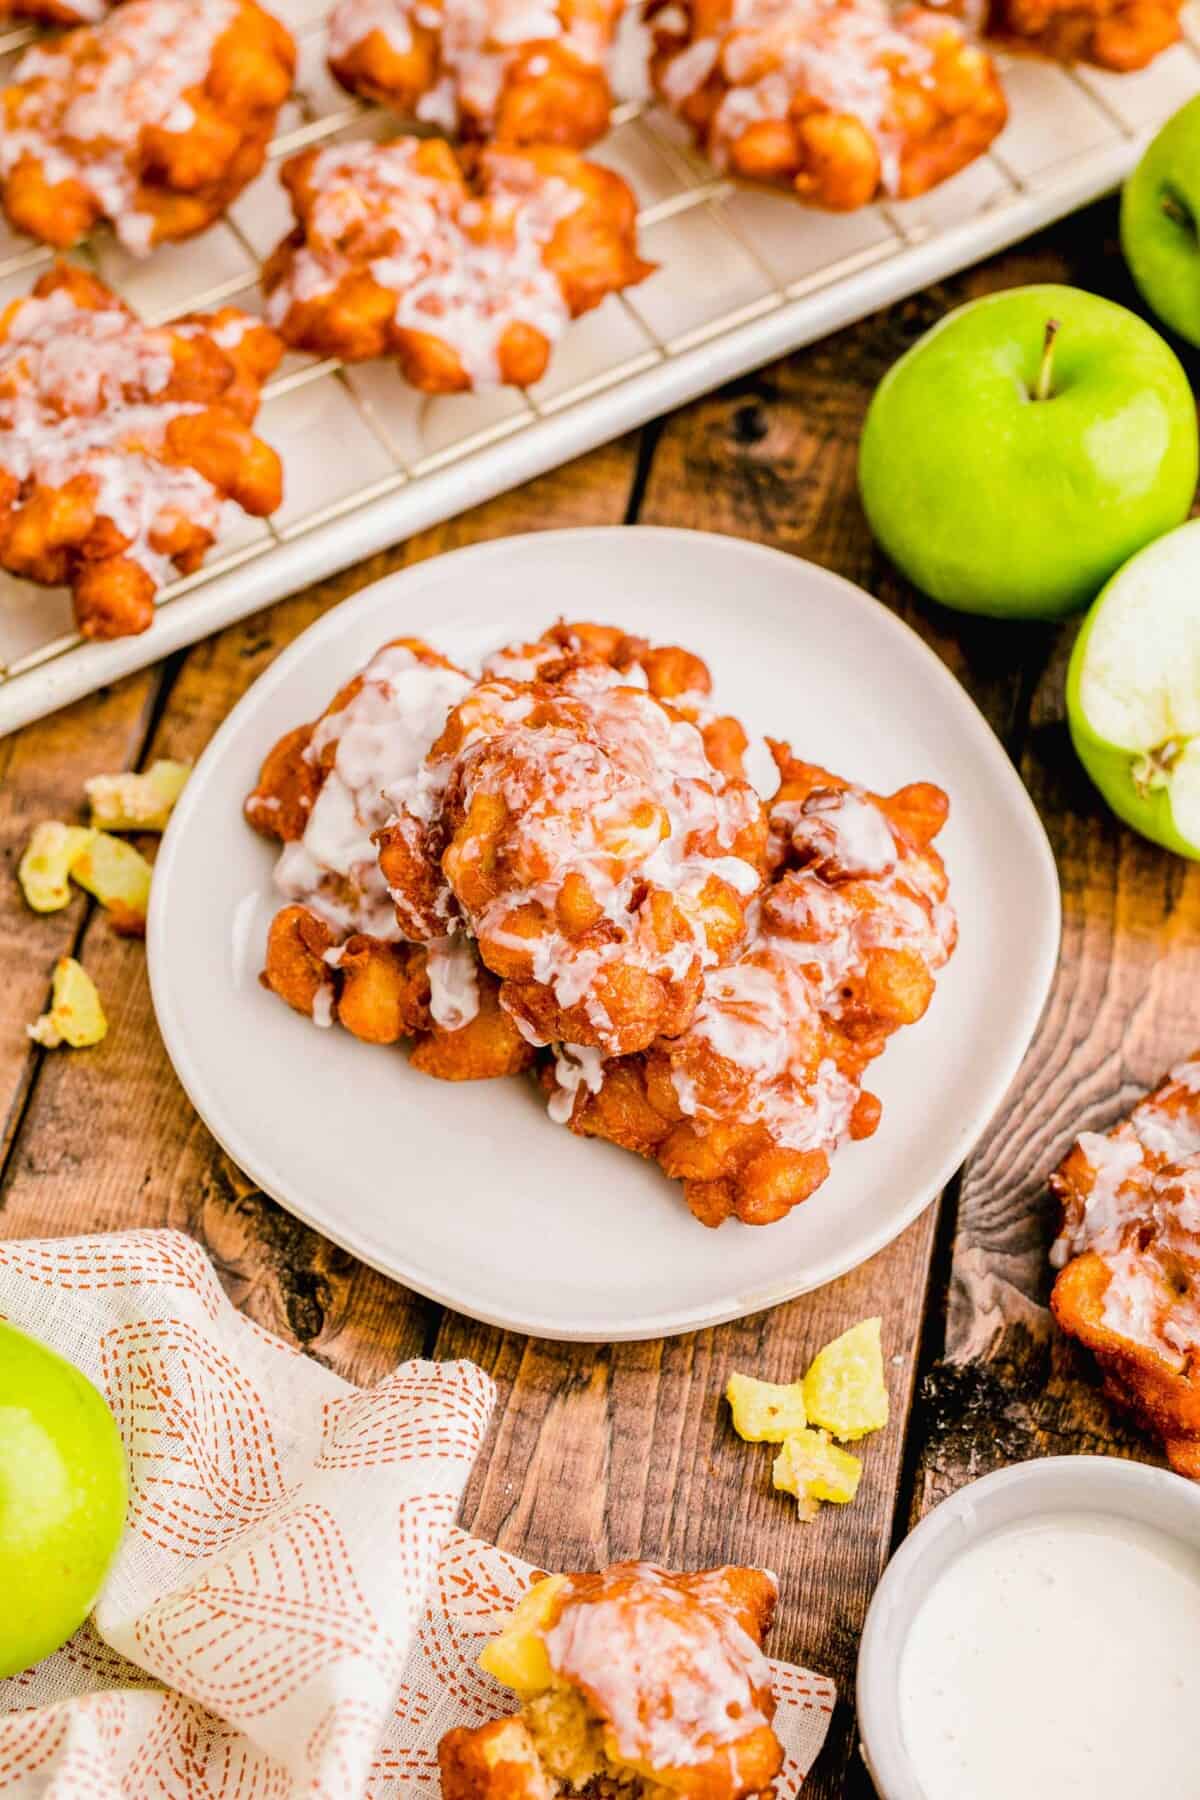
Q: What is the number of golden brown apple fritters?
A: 11